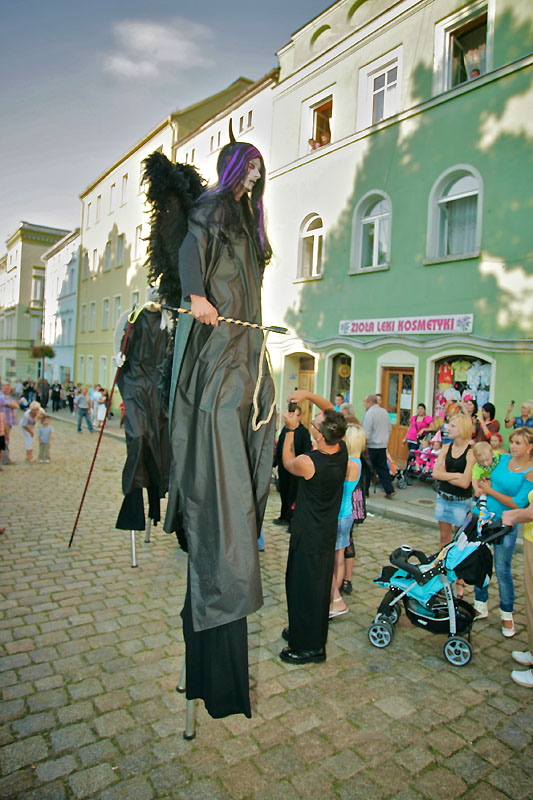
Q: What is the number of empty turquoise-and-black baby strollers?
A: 1